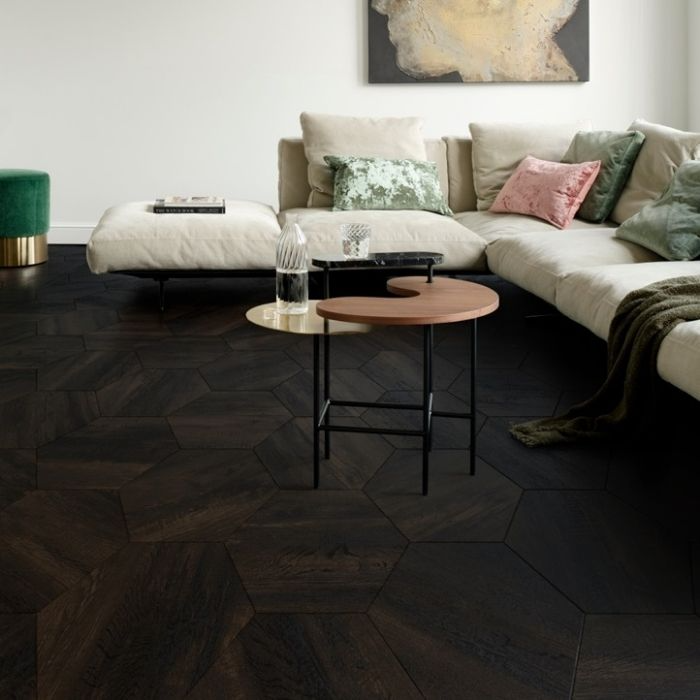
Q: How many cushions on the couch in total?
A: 7